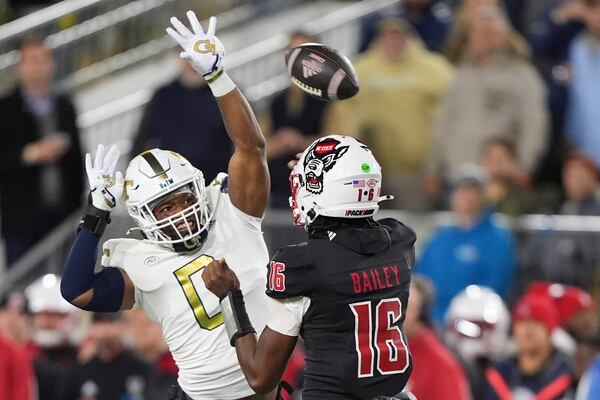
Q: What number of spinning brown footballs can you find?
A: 1